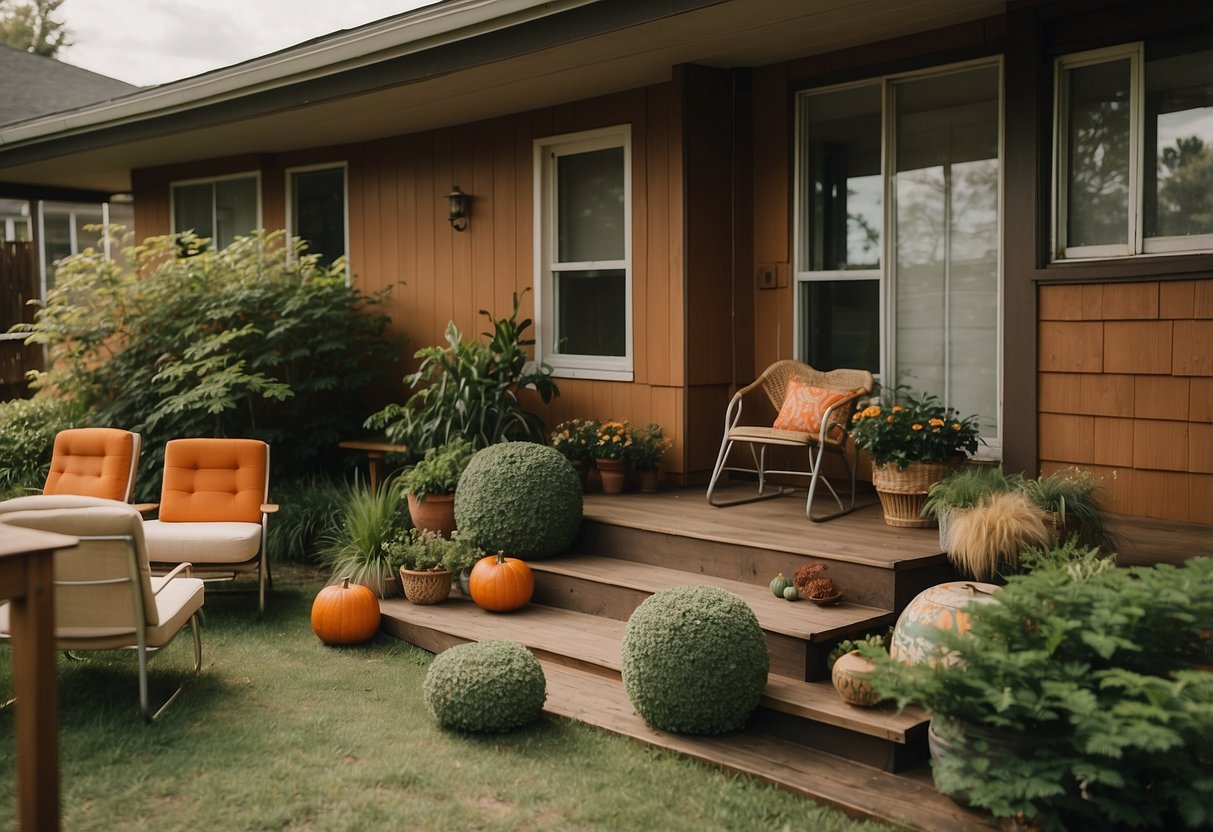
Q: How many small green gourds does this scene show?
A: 2